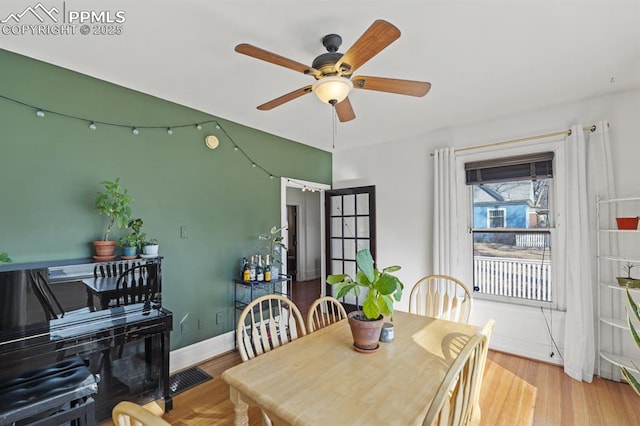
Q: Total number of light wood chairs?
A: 6